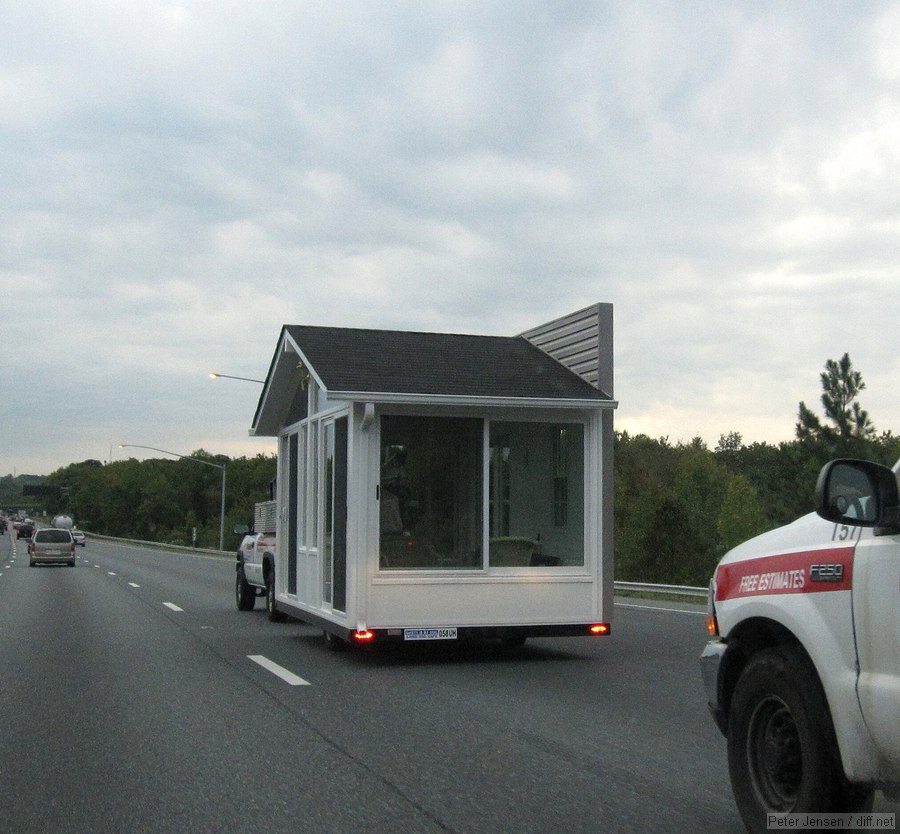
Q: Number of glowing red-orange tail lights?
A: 2